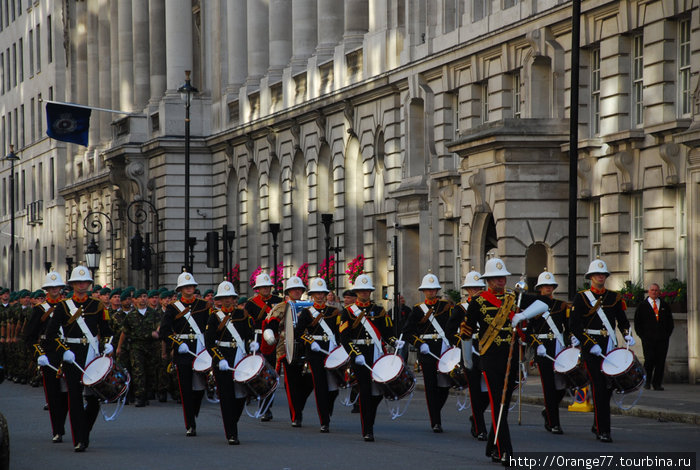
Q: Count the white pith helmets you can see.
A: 13